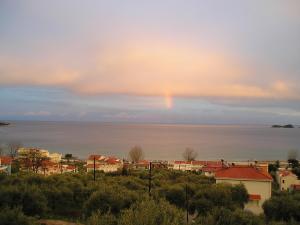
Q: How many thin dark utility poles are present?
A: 3